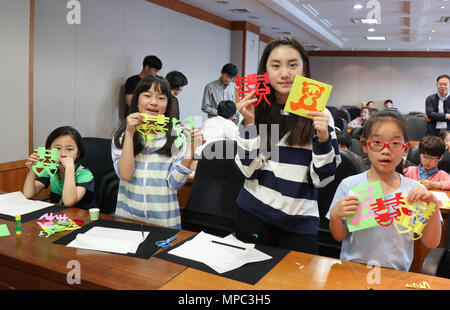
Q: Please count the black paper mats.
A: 3